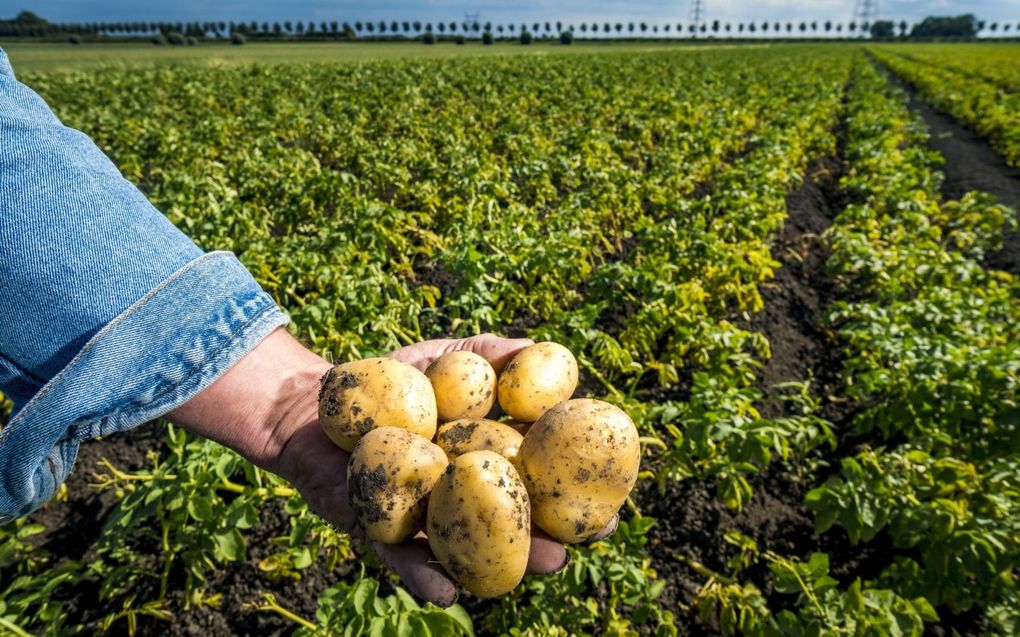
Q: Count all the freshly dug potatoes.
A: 7